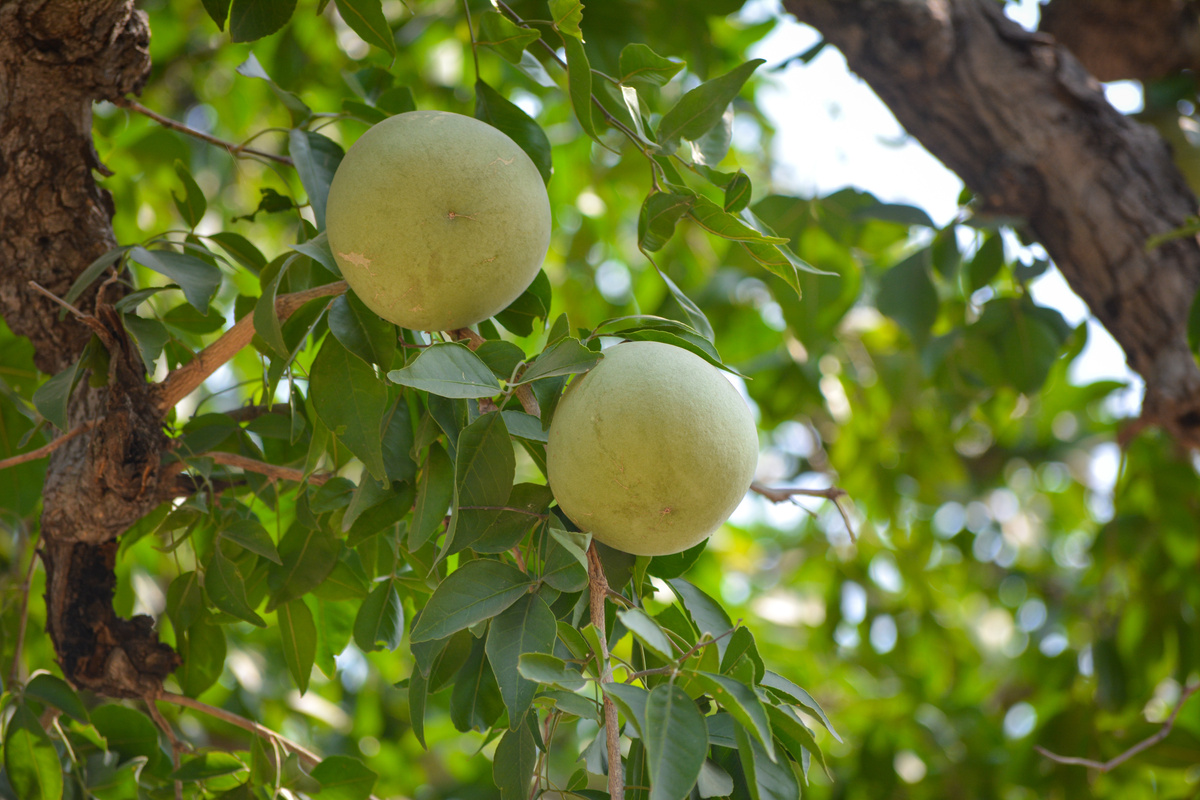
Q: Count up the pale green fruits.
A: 2